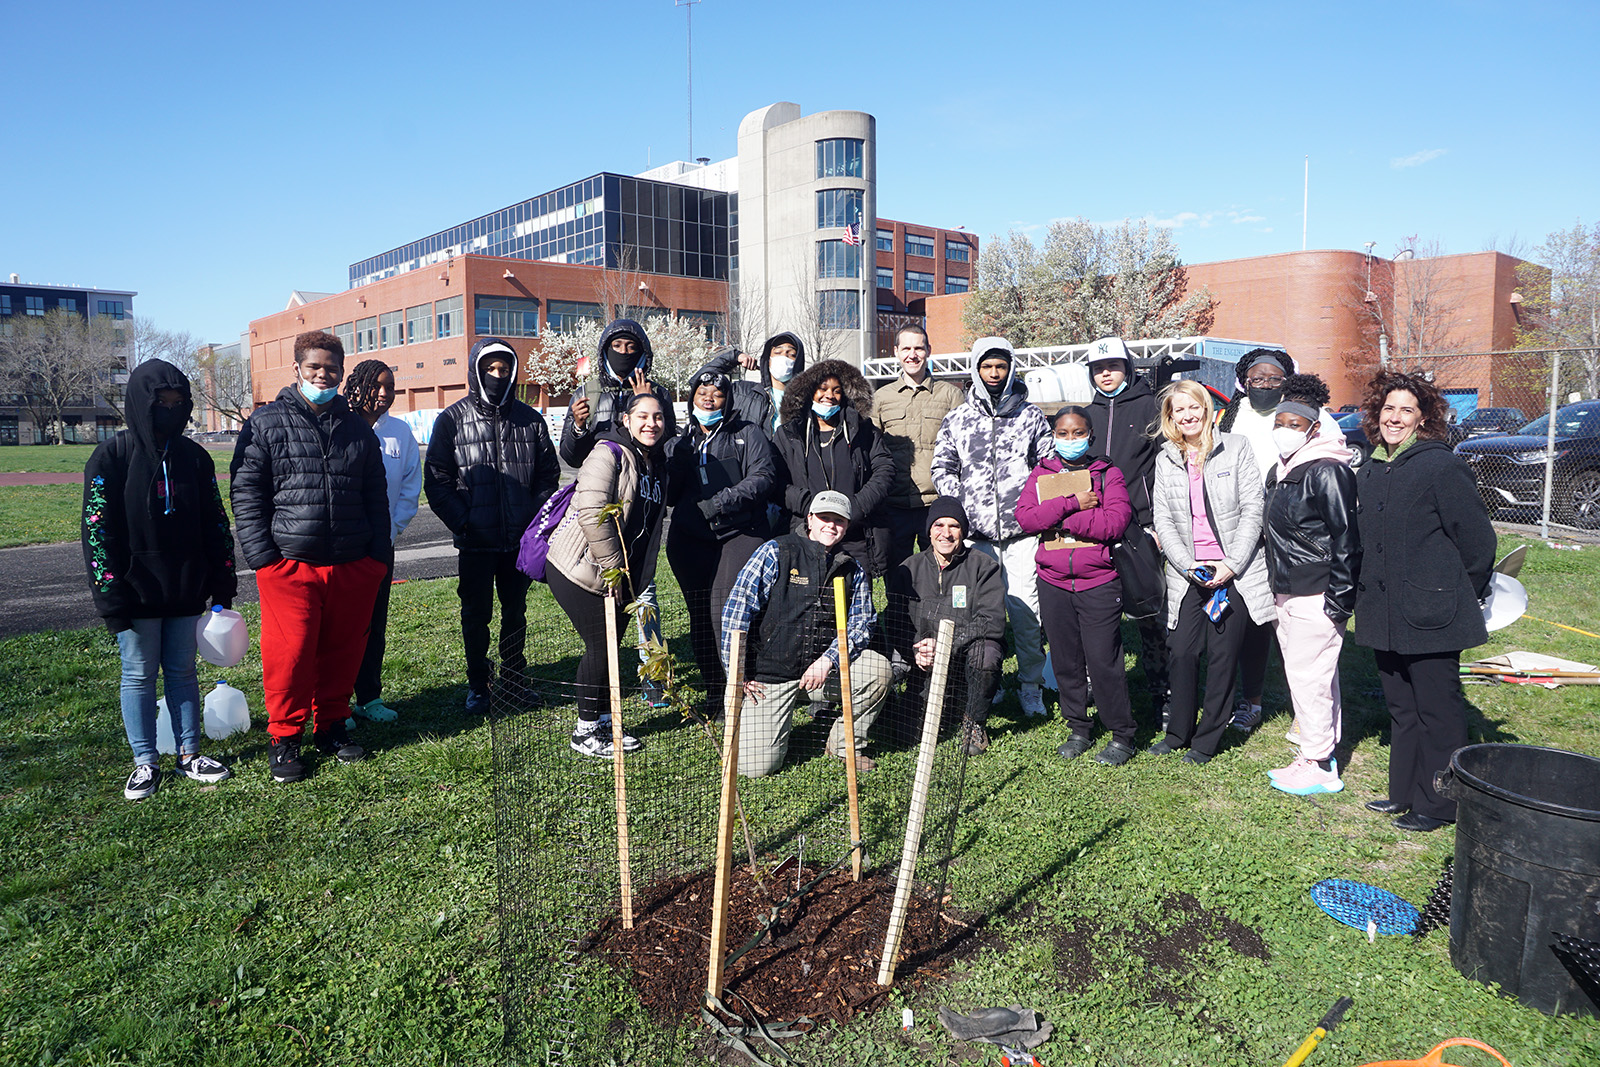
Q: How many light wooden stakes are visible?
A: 4